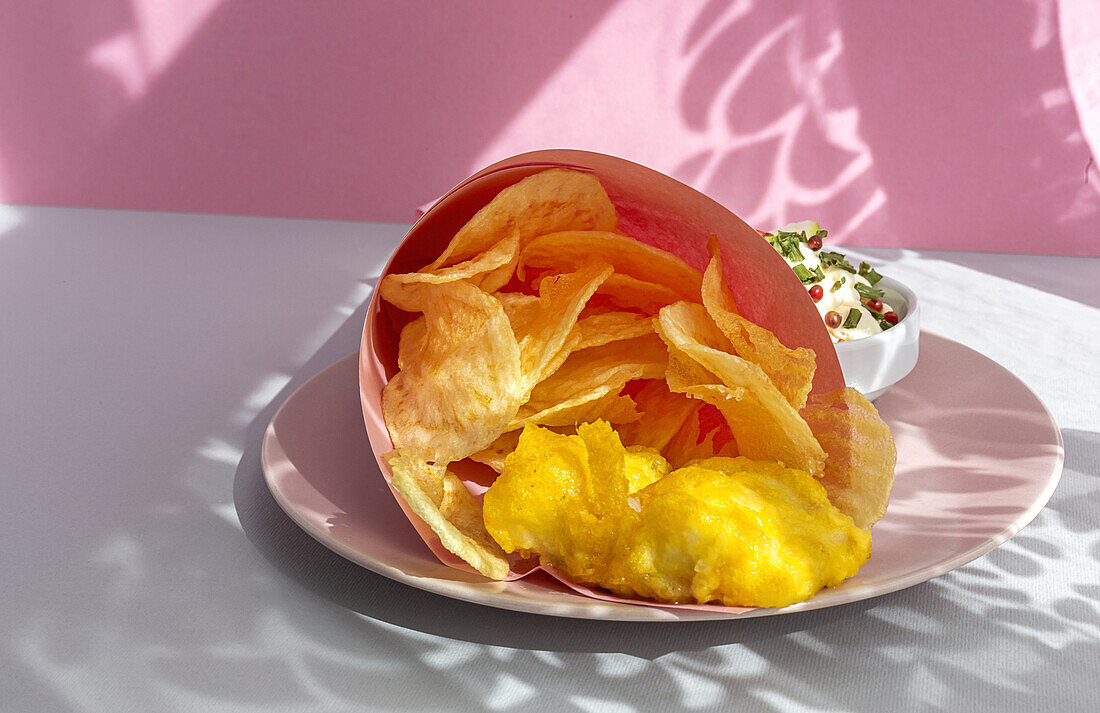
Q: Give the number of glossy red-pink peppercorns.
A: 5